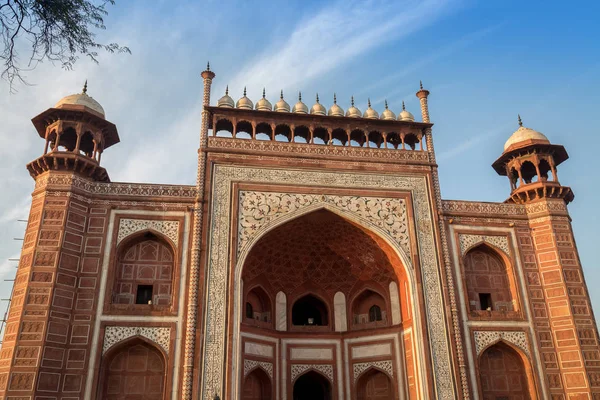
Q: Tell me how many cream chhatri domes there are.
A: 13